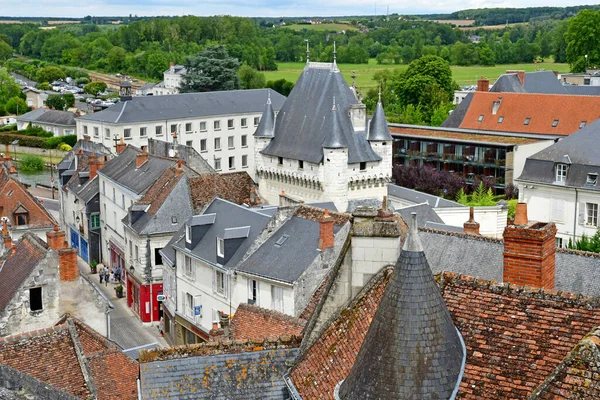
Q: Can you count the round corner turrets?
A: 3